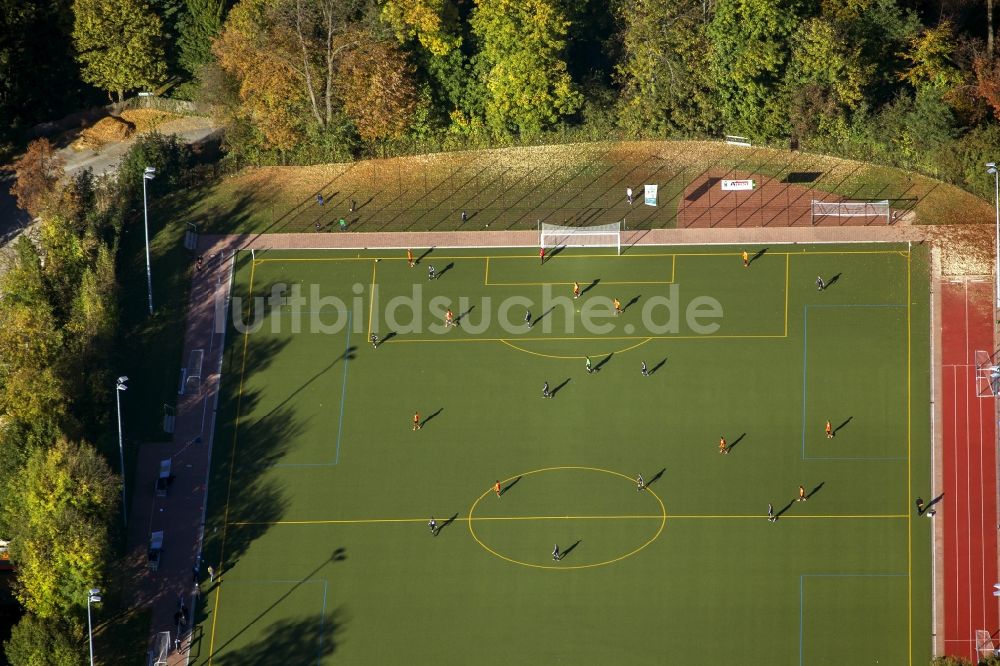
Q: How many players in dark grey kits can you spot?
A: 10